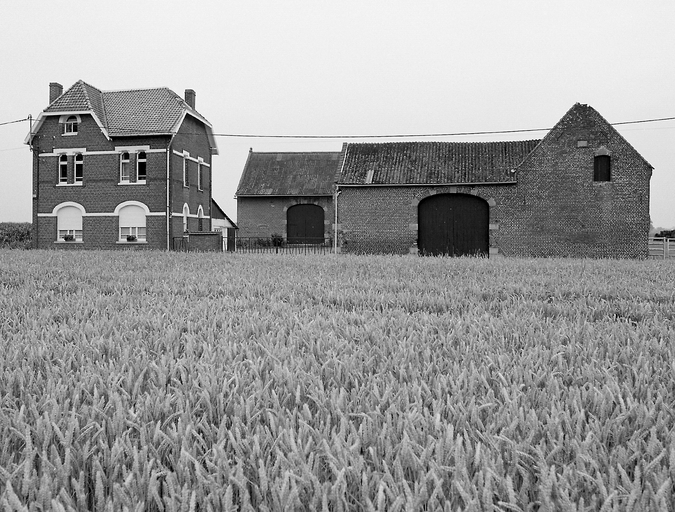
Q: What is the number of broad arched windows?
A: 2